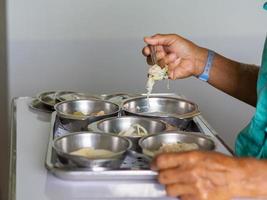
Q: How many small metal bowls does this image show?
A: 5